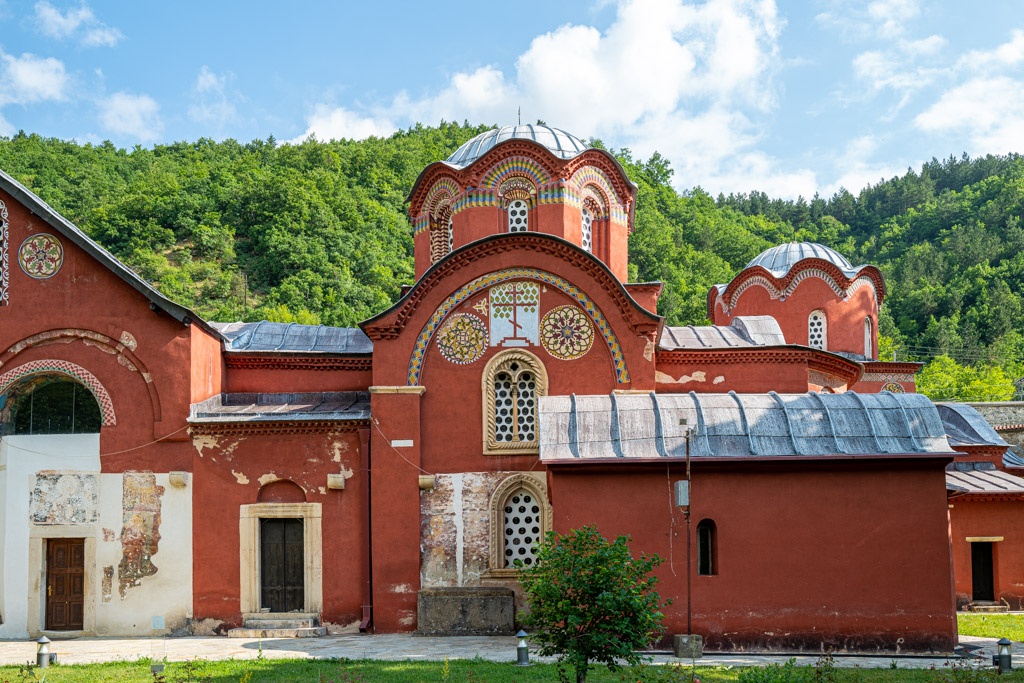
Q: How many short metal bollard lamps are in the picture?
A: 3